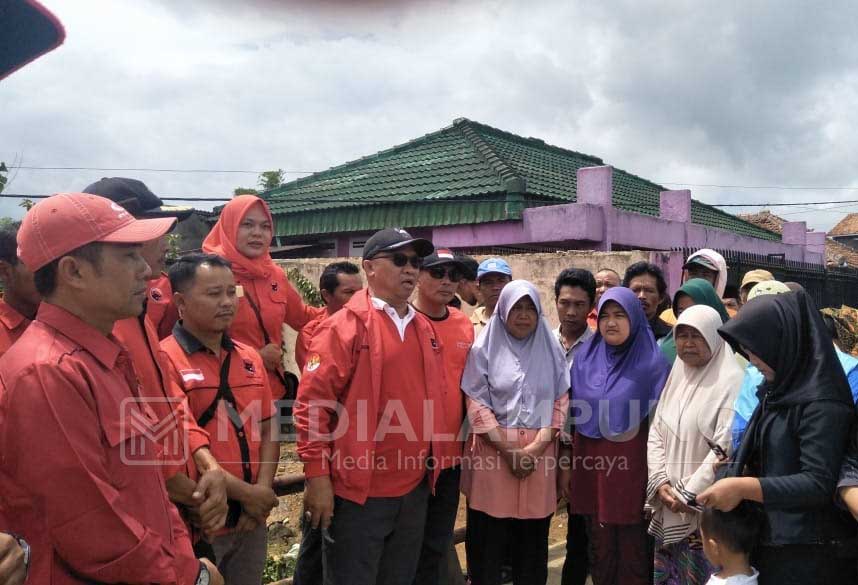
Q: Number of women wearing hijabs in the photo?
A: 6